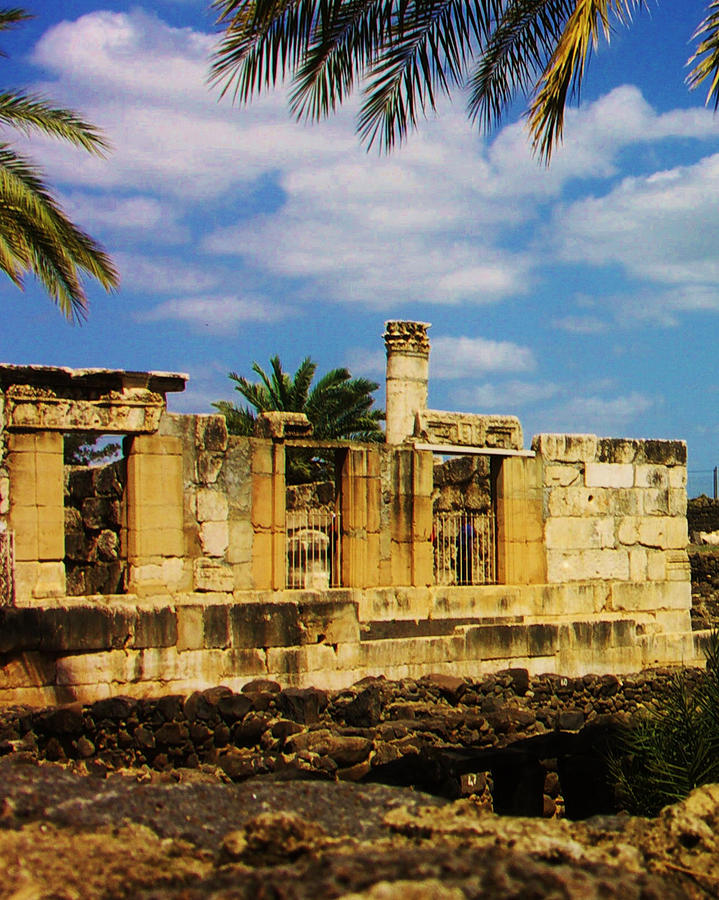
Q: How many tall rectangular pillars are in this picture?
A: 6